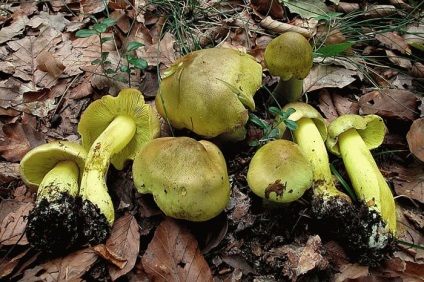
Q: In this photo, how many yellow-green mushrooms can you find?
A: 8